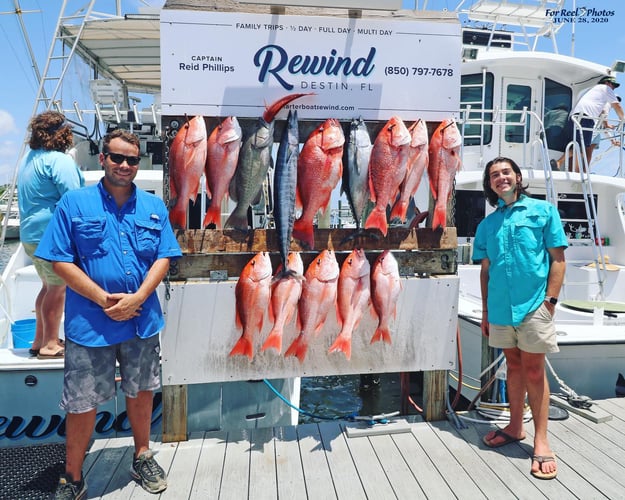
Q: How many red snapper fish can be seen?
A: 11